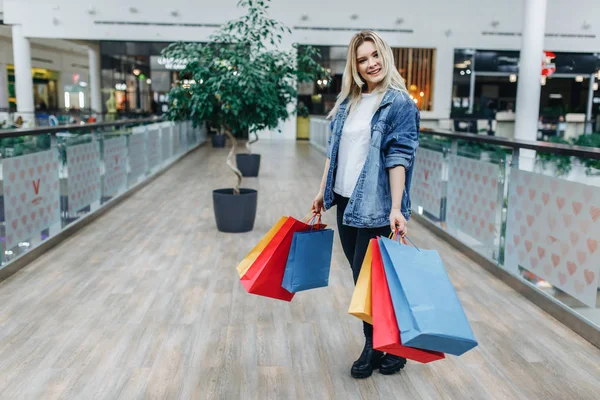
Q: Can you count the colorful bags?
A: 6